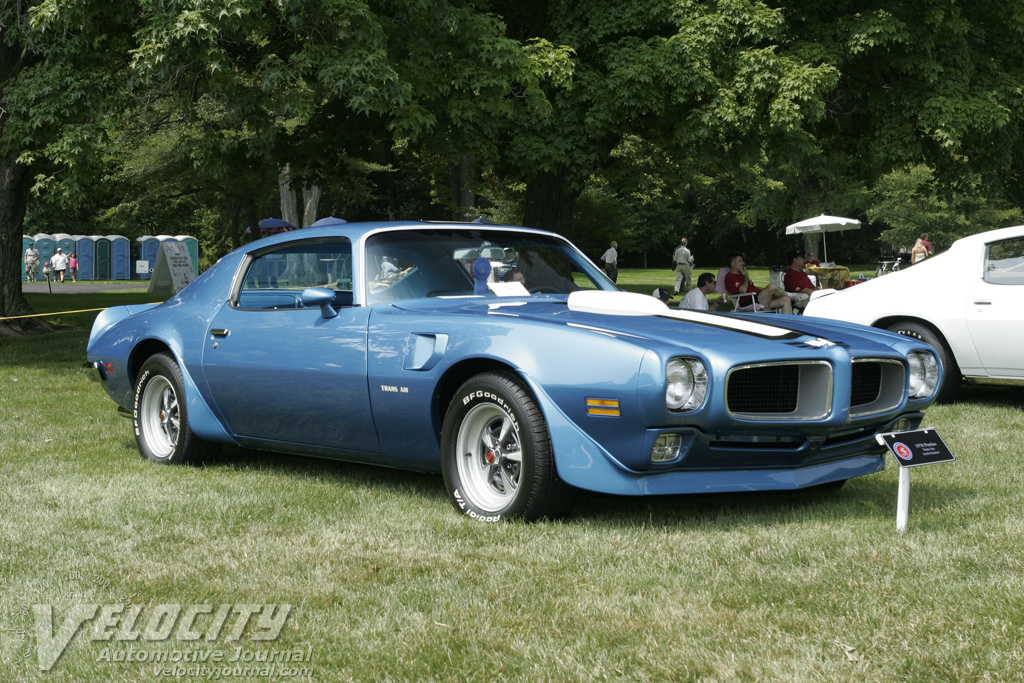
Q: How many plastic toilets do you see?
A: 9